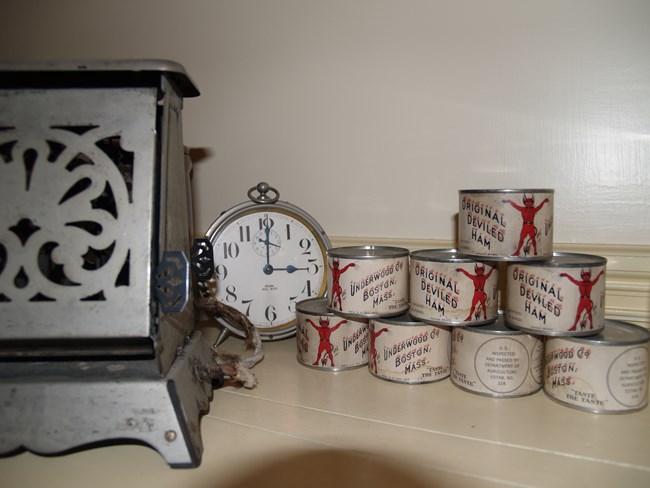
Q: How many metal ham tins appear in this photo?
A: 8